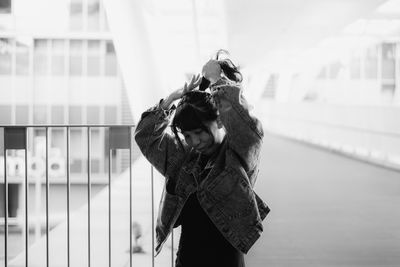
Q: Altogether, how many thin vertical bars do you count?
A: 9